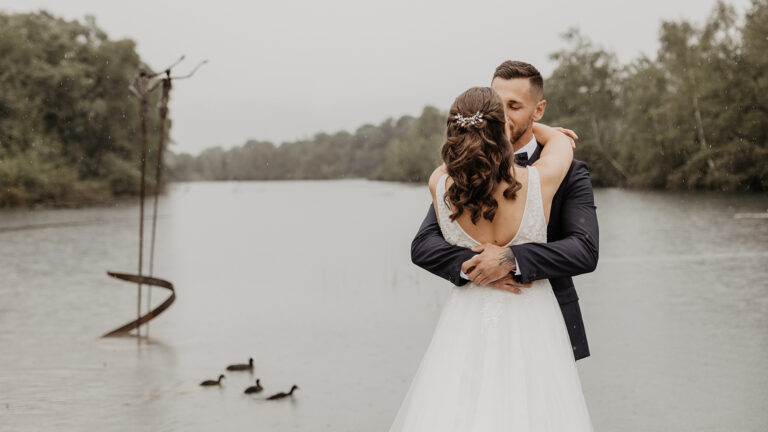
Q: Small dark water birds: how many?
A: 4